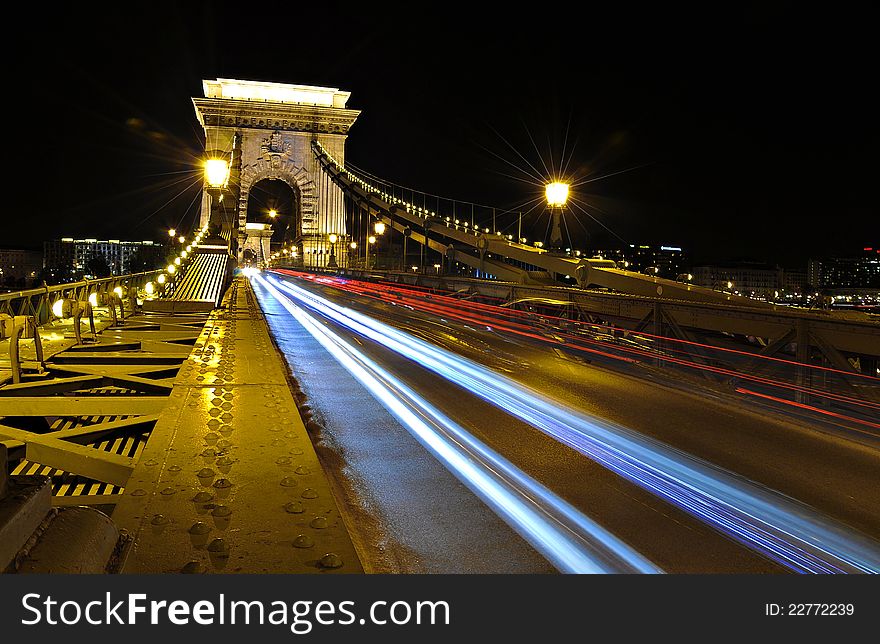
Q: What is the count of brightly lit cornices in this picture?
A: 2